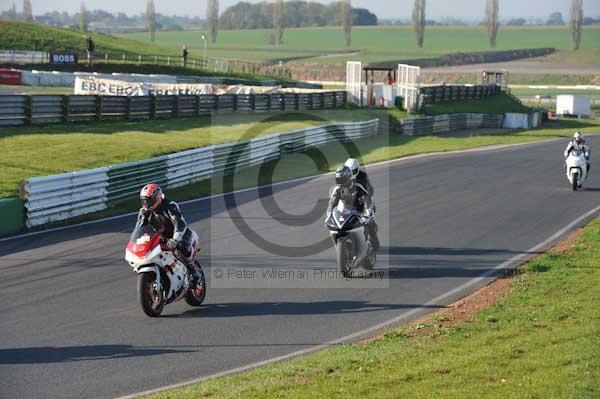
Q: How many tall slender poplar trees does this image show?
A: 9